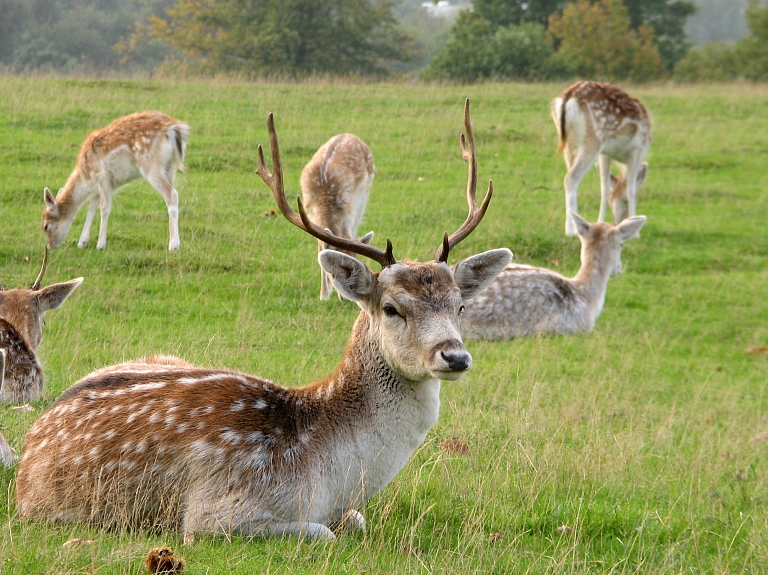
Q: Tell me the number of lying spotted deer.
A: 3